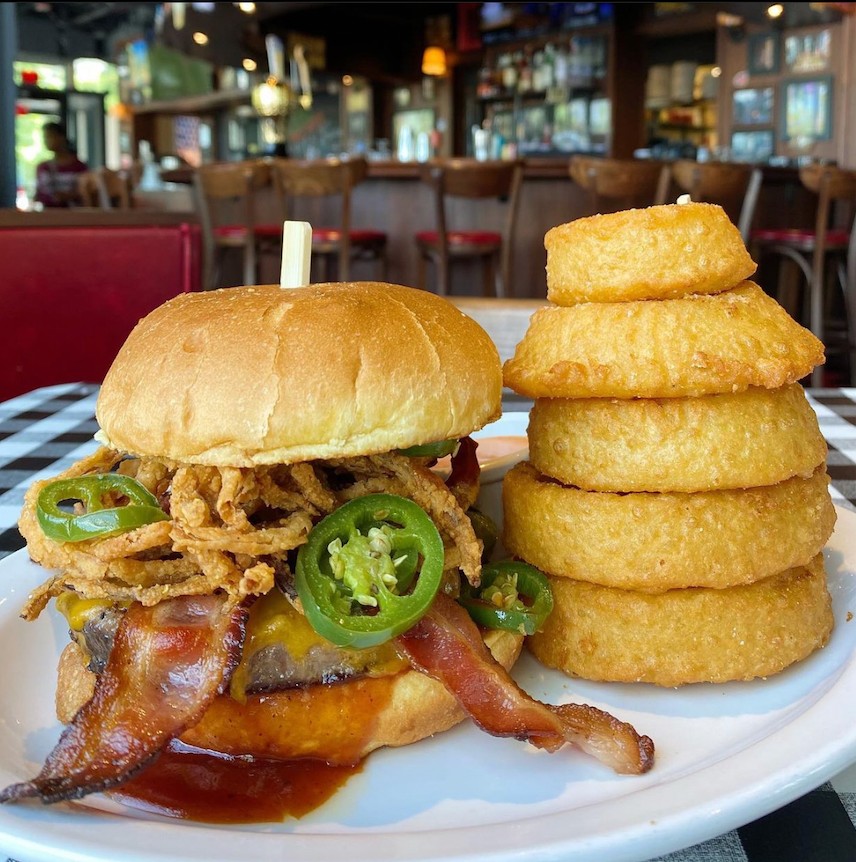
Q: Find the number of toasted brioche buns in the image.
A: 1